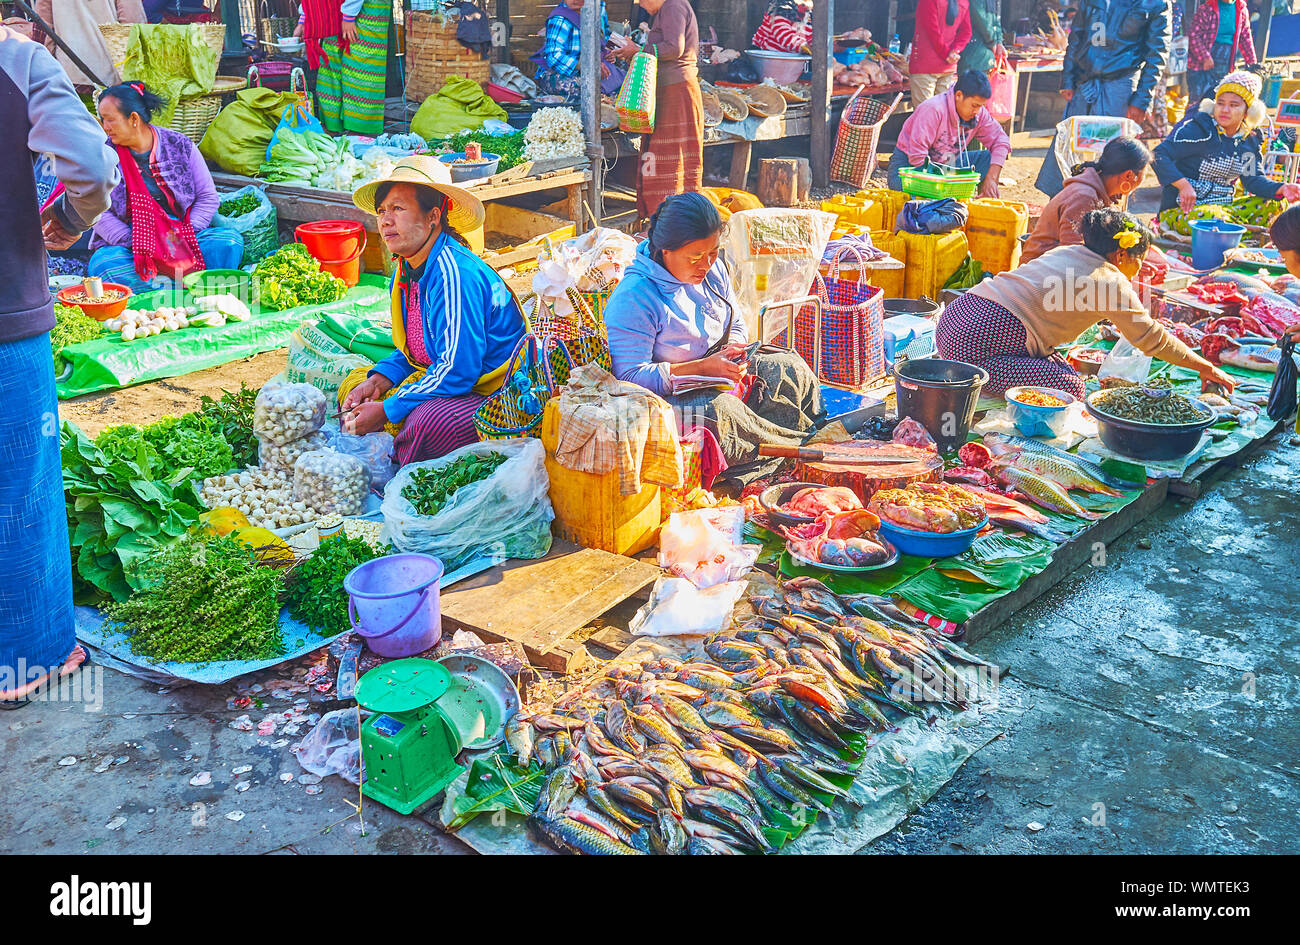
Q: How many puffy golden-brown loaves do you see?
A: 0